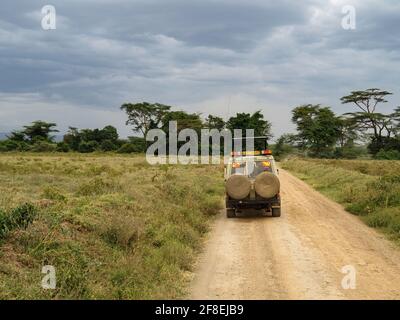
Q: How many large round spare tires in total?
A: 2